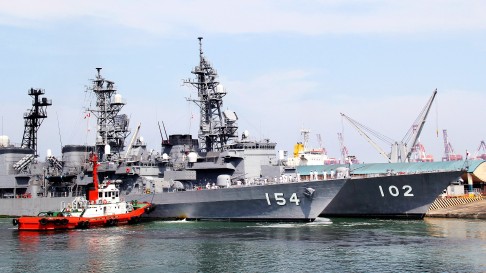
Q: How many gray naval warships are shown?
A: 2